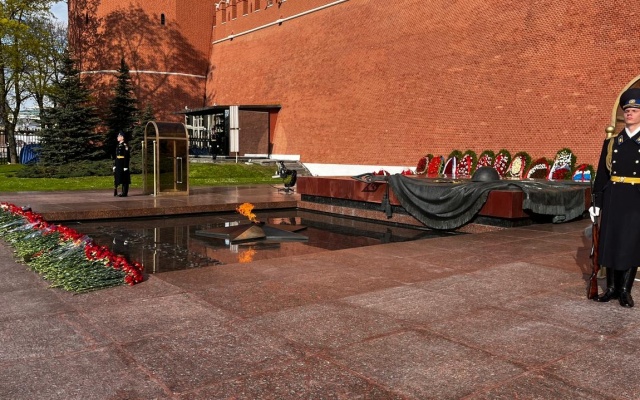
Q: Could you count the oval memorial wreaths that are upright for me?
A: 10